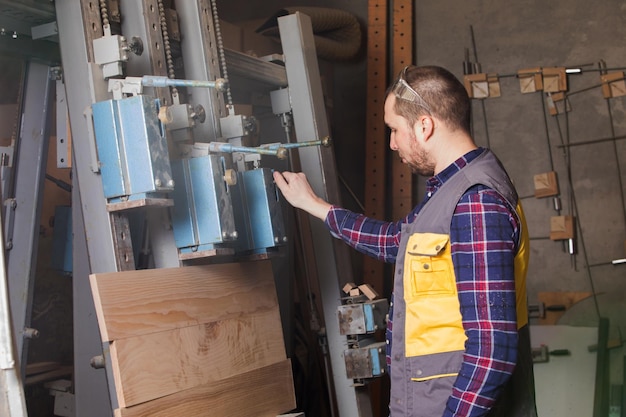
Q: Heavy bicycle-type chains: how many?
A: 3